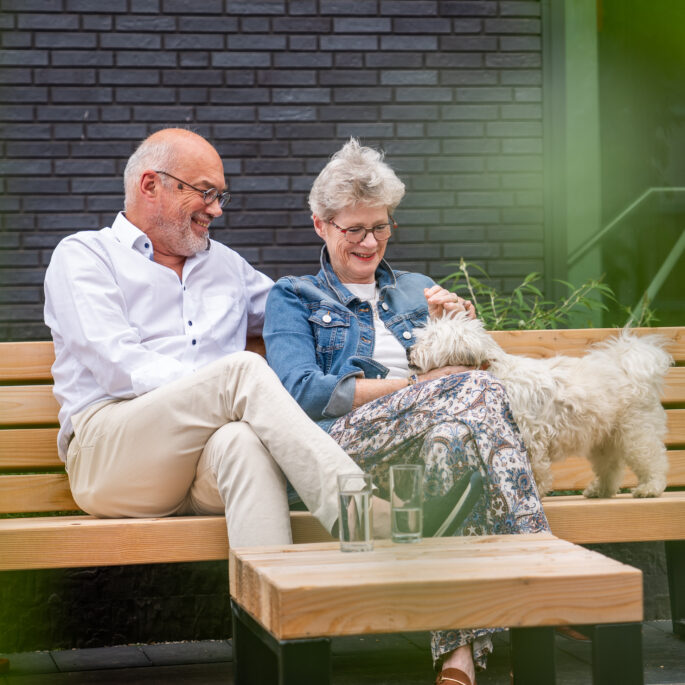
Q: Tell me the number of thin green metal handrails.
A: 2